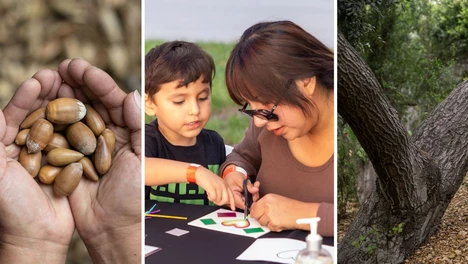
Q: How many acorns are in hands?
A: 15